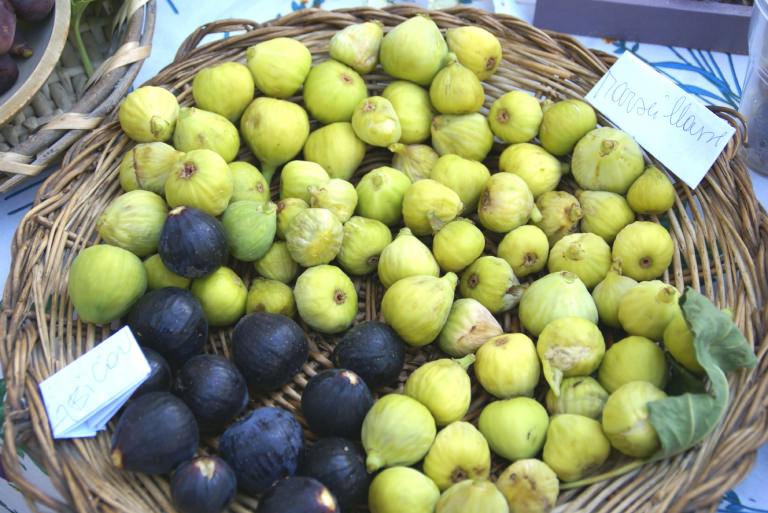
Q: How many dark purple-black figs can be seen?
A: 12